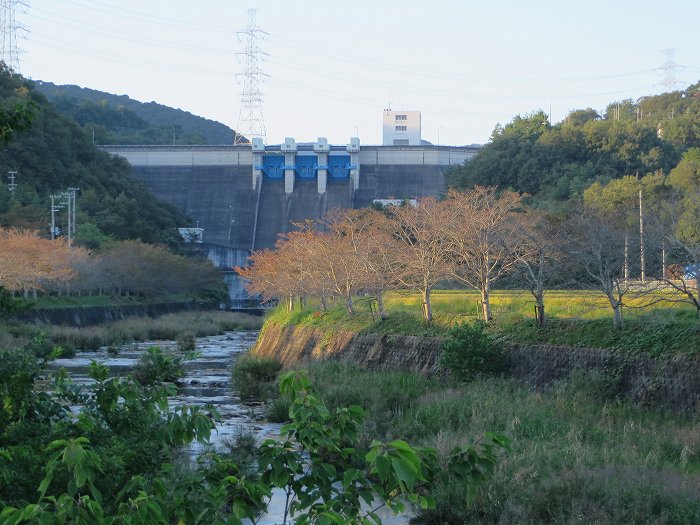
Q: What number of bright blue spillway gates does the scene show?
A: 3